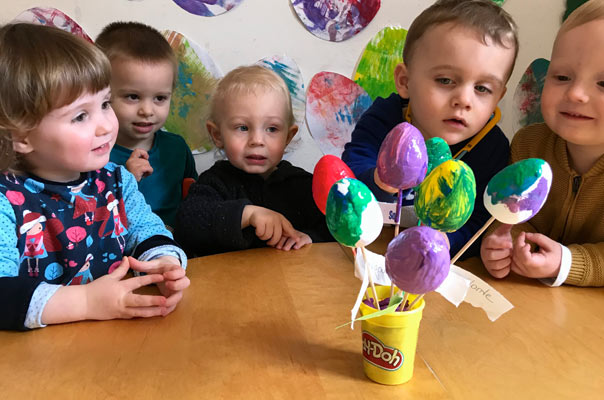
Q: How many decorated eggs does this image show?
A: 7